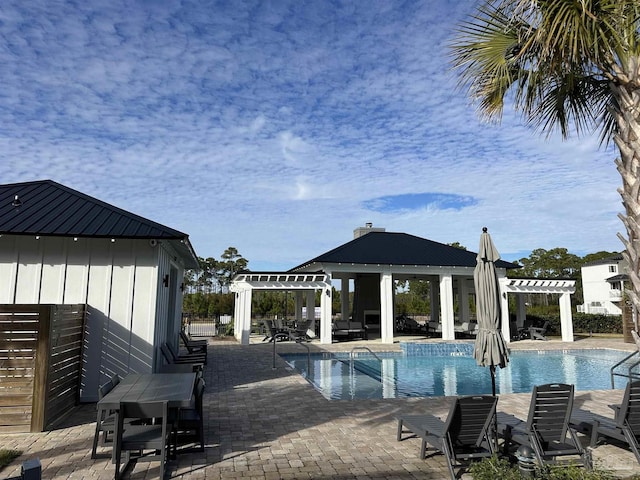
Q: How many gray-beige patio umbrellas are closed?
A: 1